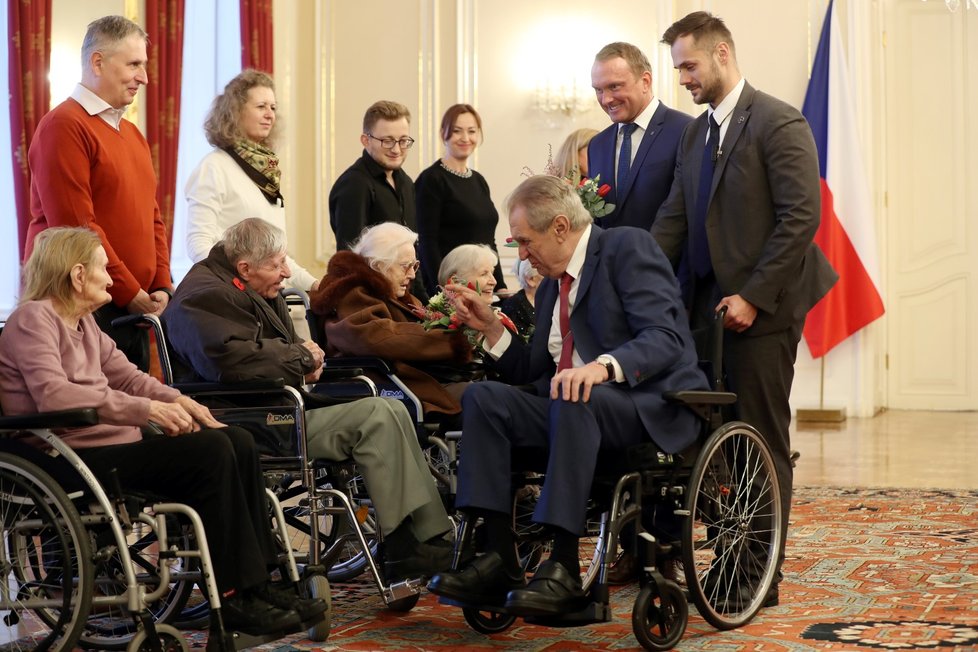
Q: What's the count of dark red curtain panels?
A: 3